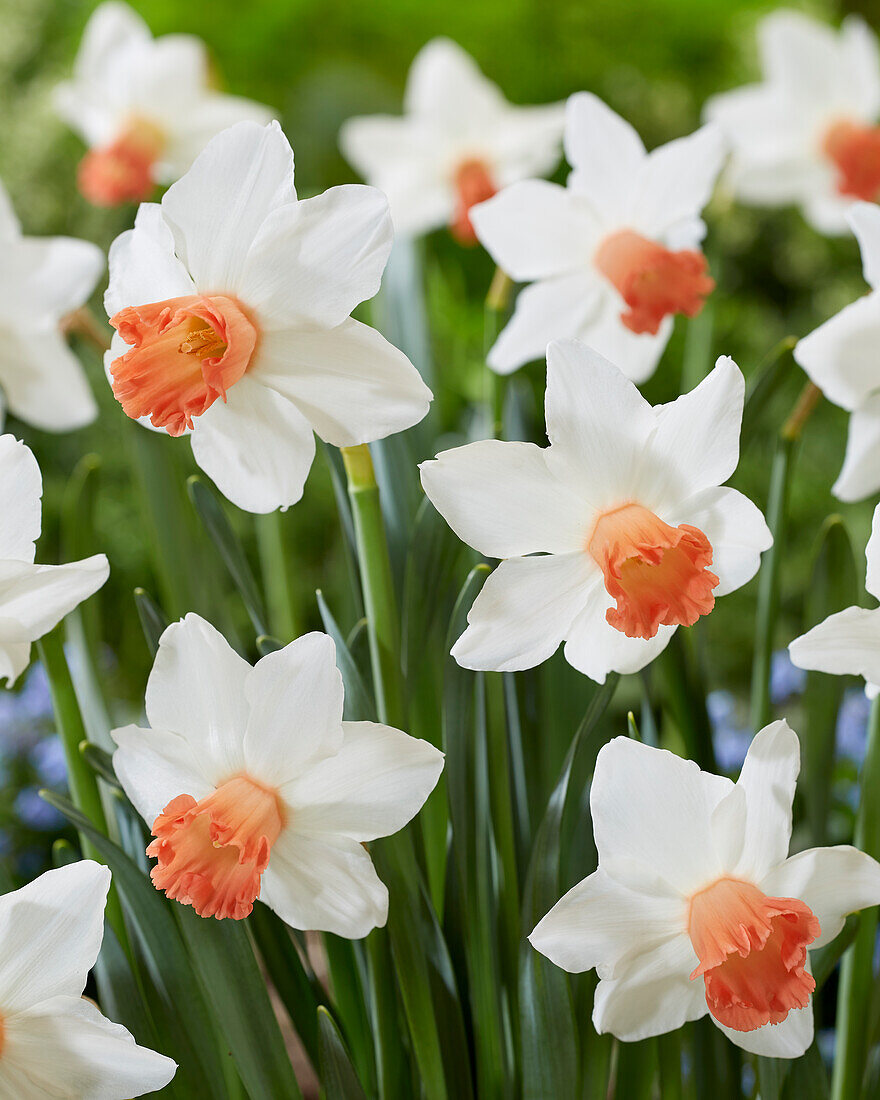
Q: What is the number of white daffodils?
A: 13